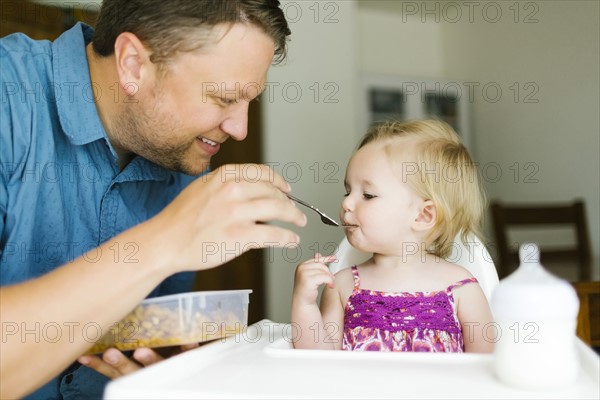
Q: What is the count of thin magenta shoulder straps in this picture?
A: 2